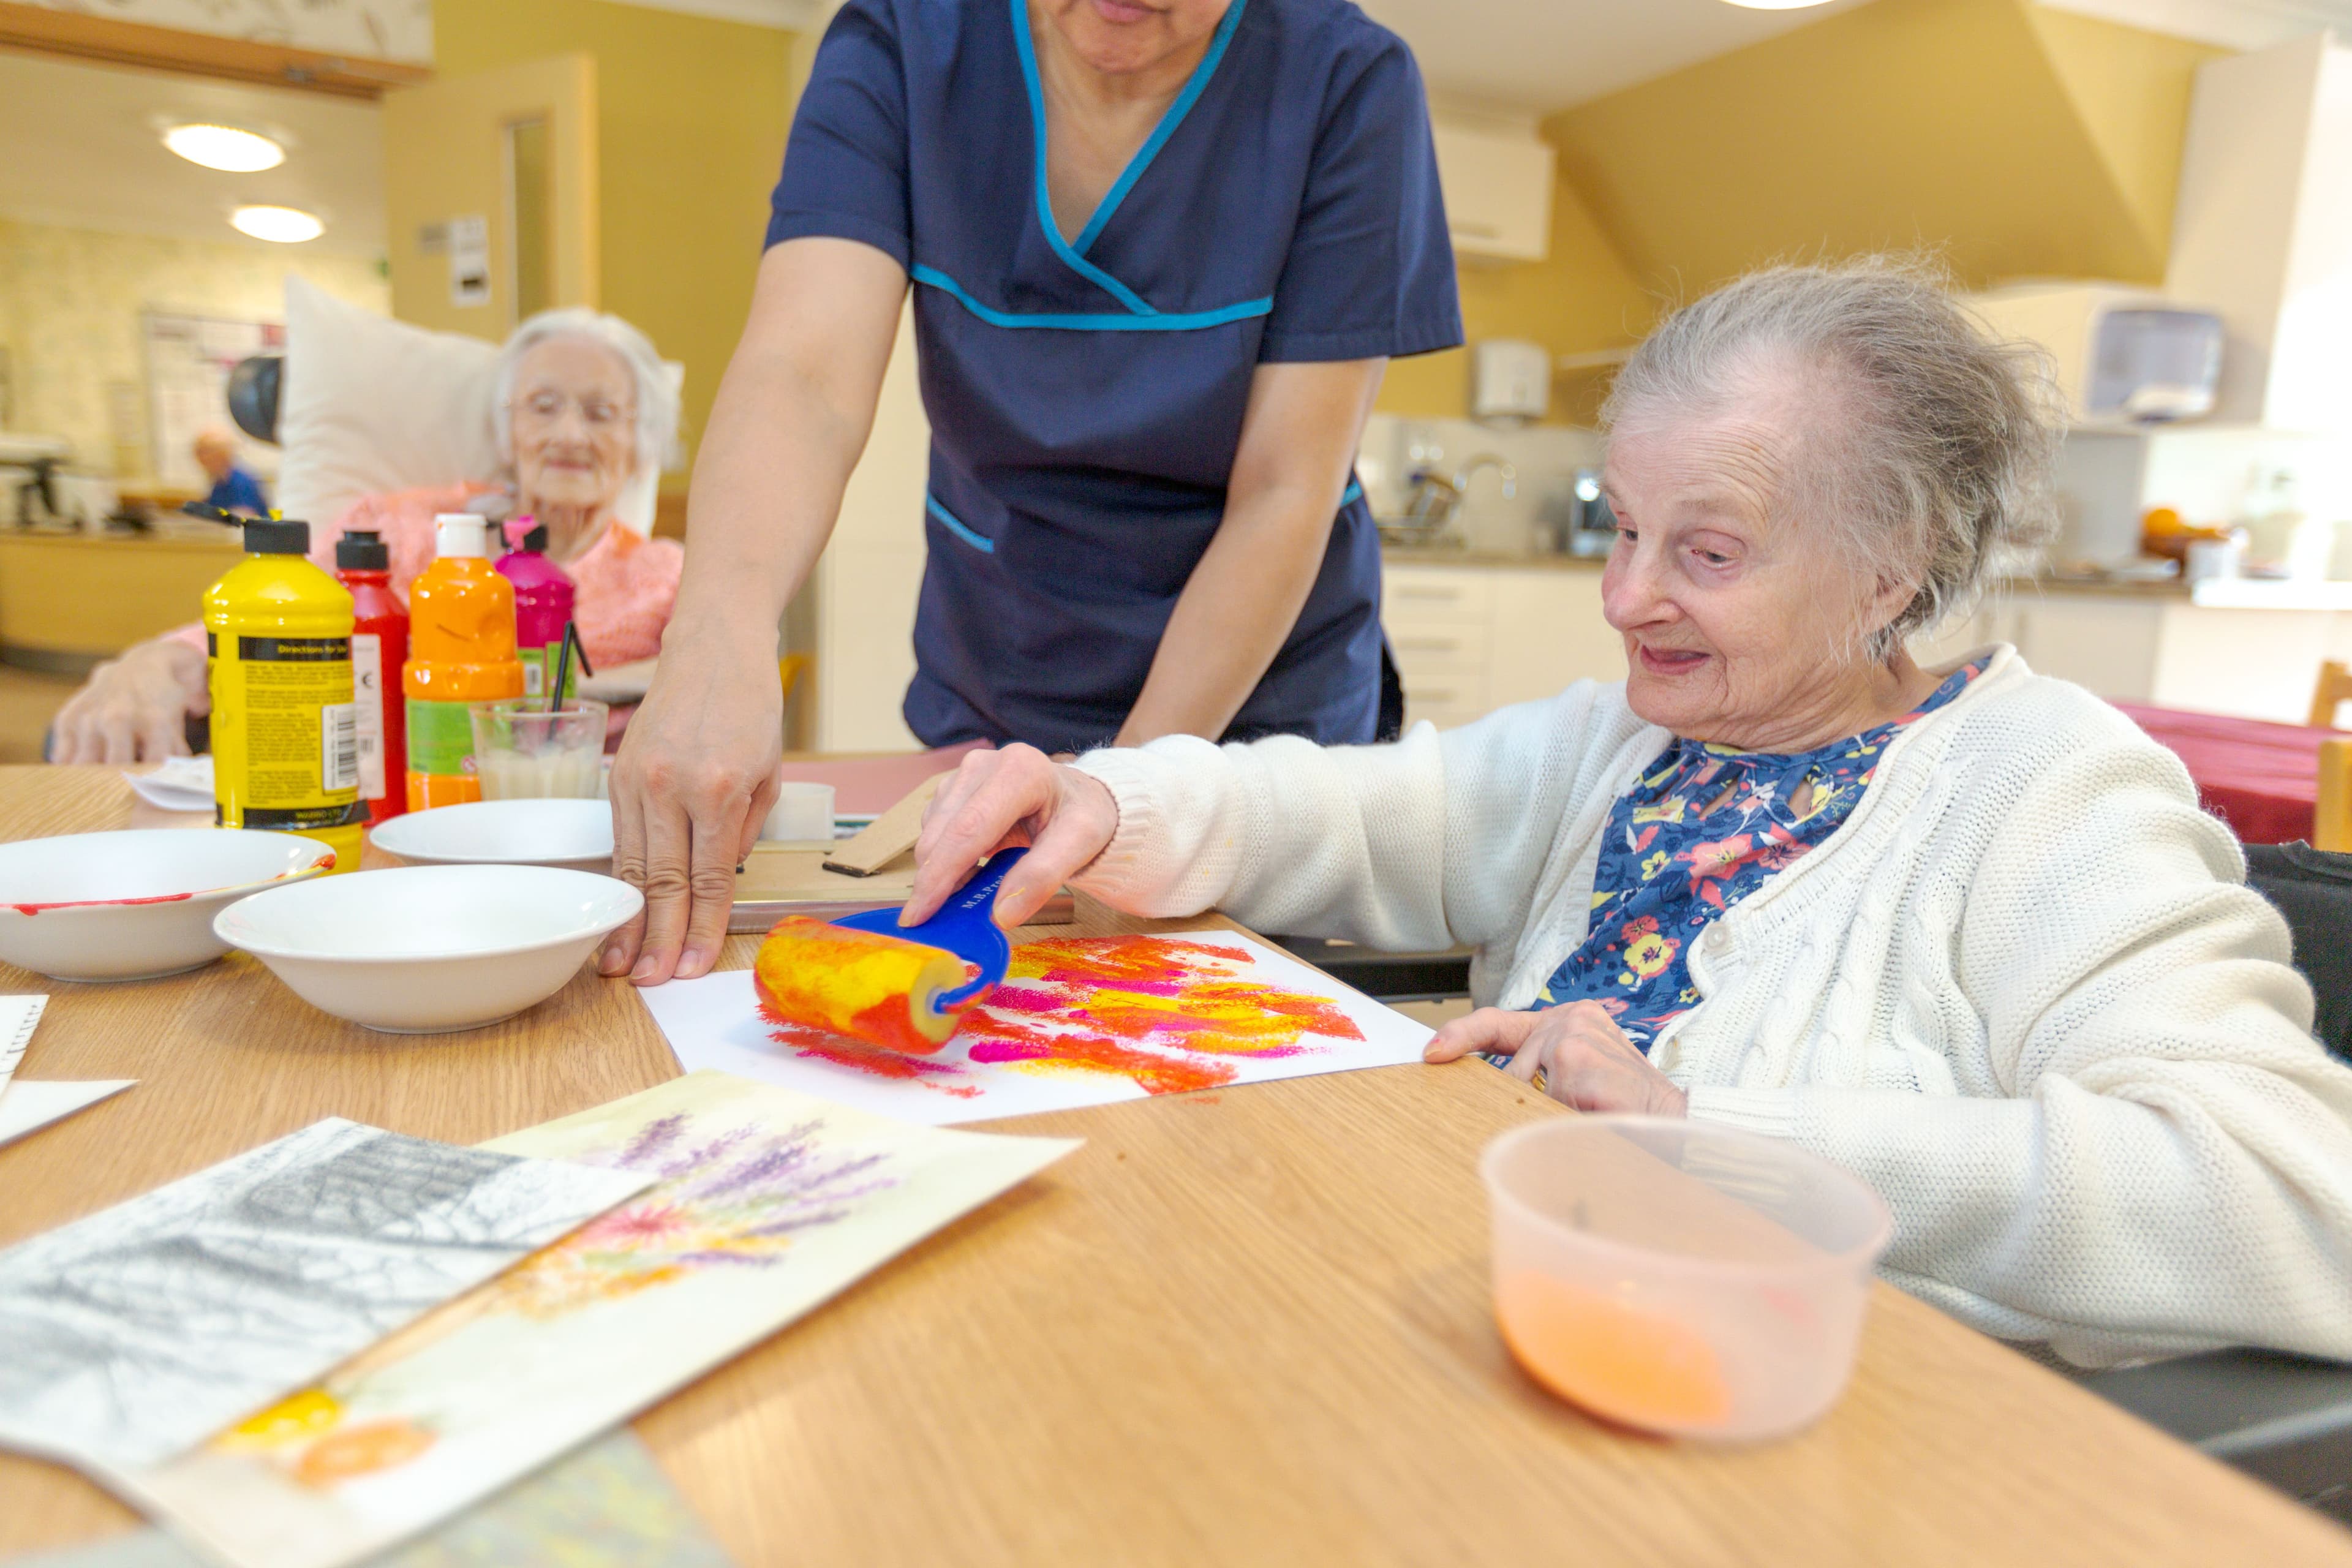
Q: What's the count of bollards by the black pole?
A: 0